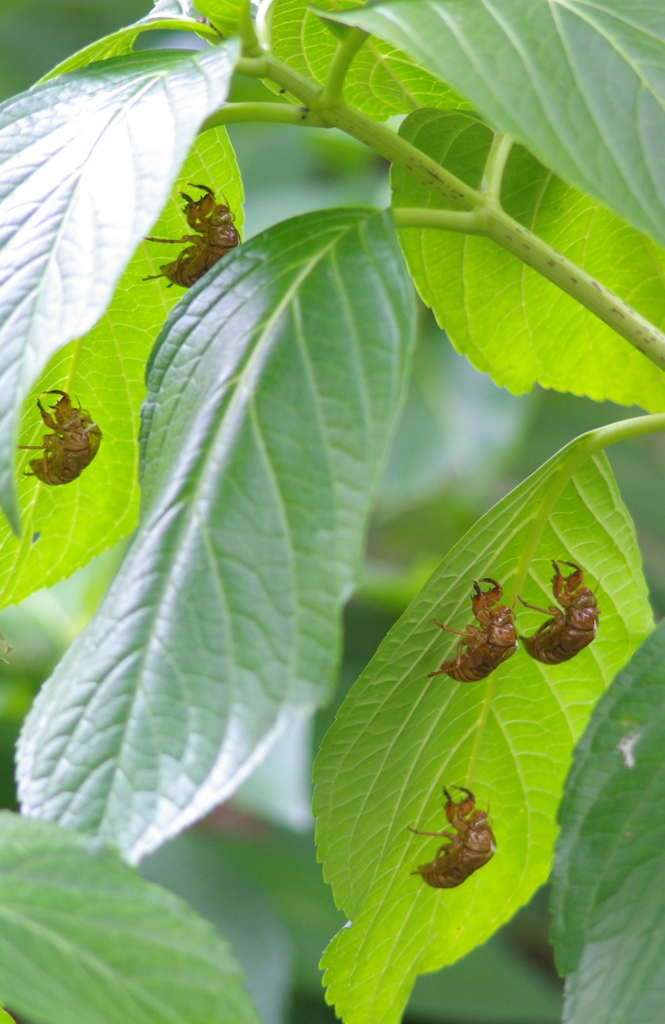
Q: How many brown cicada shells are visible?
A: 5